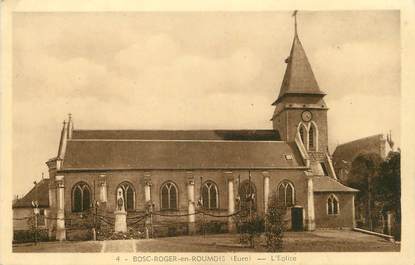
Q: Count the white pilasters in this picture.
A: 7